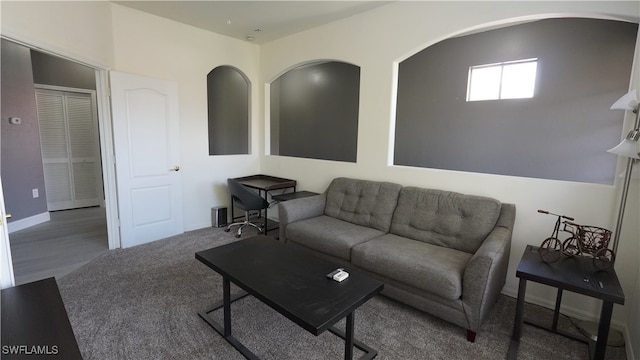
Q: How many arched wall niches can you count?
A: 3